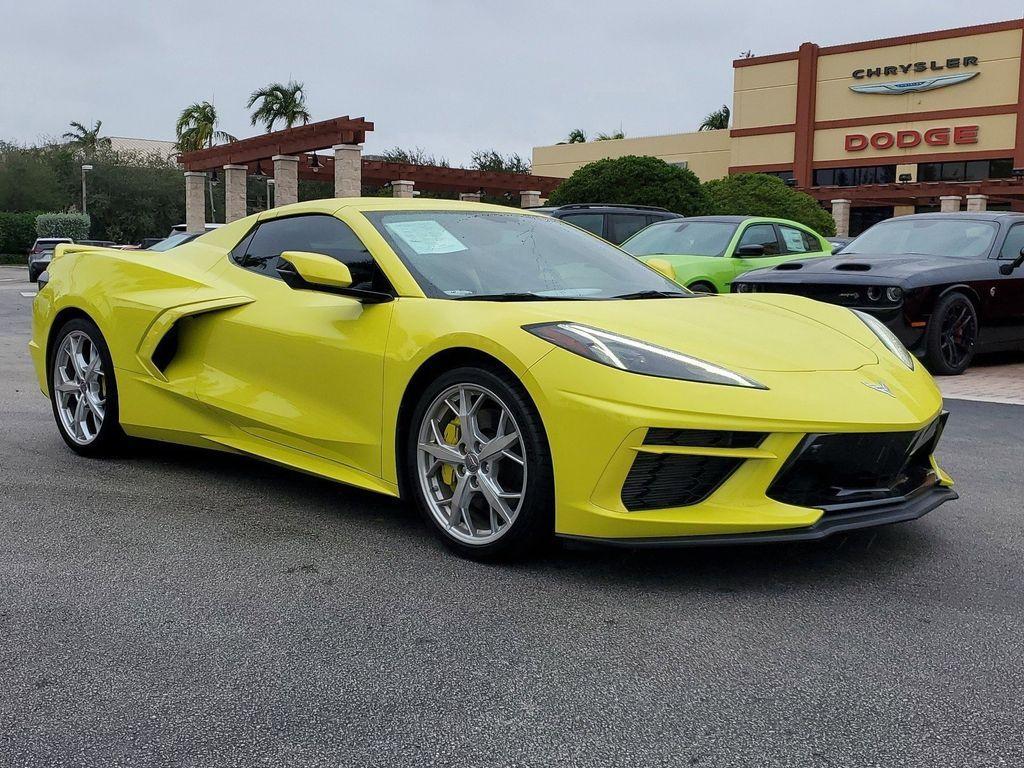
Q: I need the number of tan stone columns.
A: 10